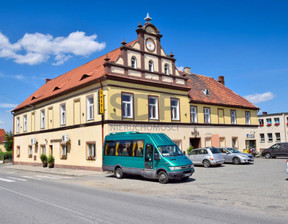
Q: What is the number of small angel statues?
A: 0